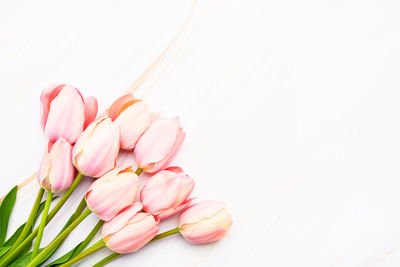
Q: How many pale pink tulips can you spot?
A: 9